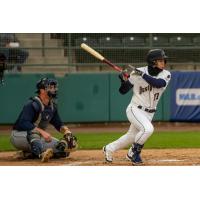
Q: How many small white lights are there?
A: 5